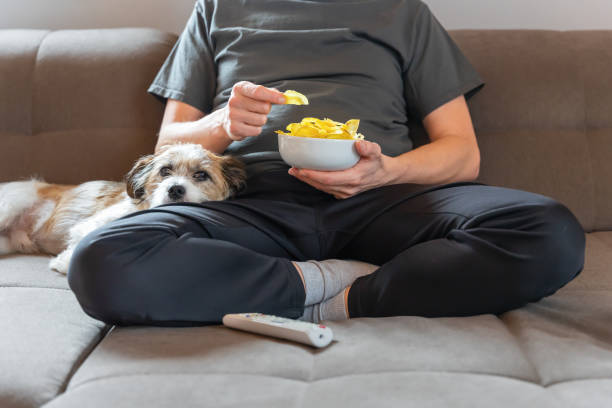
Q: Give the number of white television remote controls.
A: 1